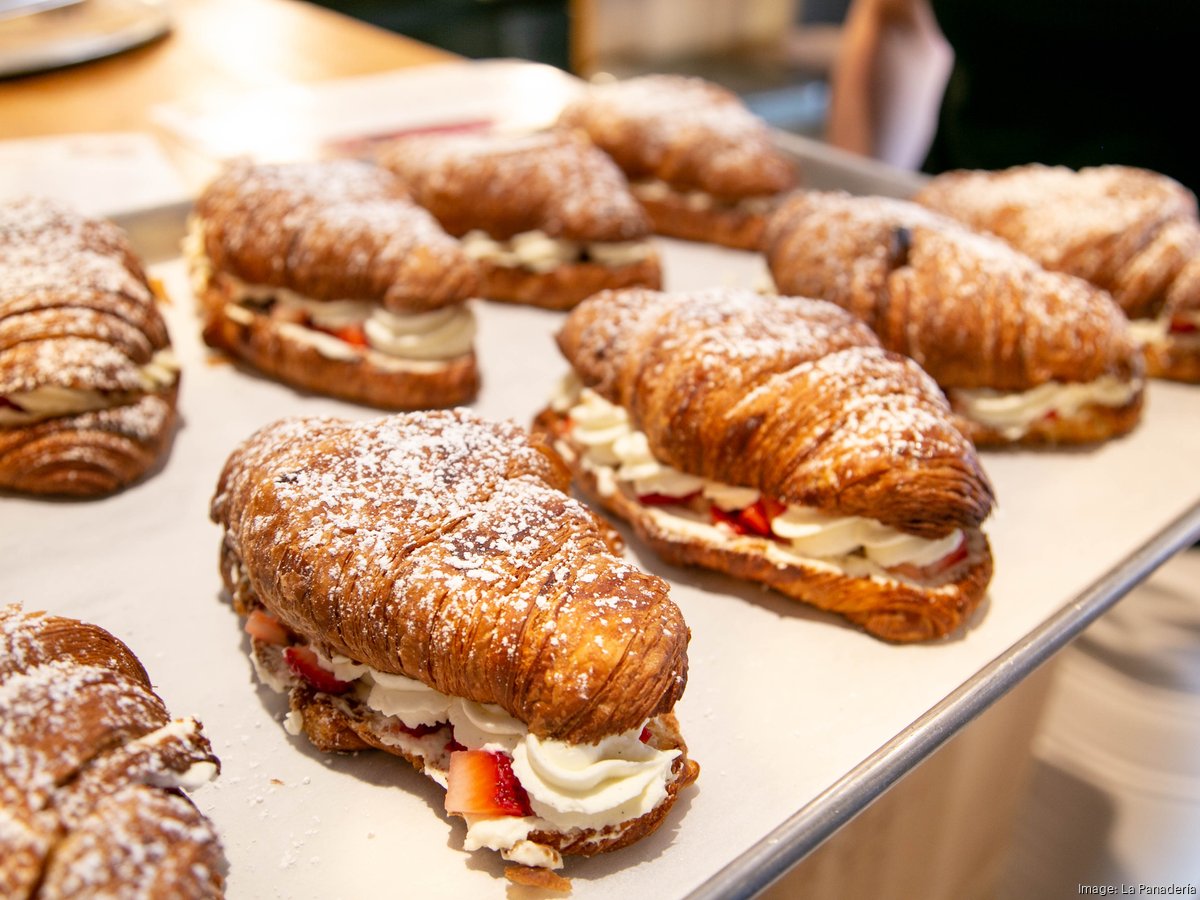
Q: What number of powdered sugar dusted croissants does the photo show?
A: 9